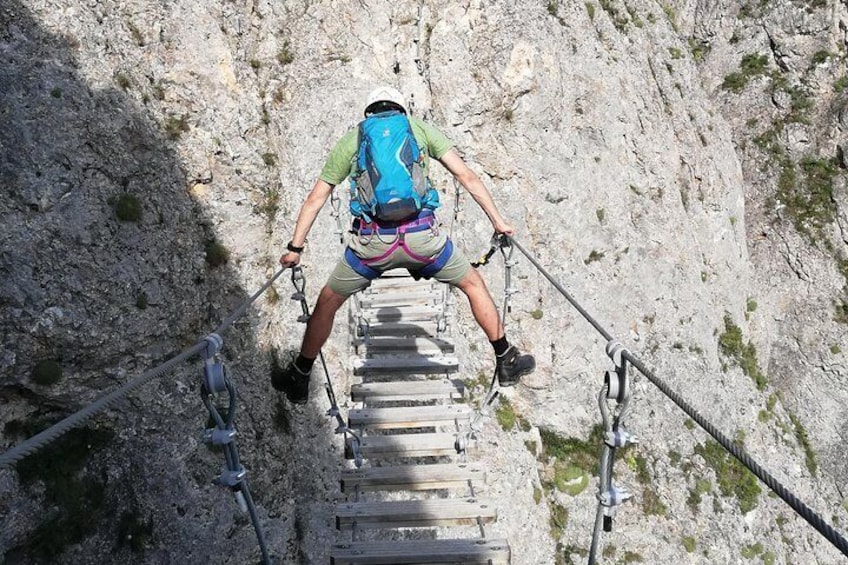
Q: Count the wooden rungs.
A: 13